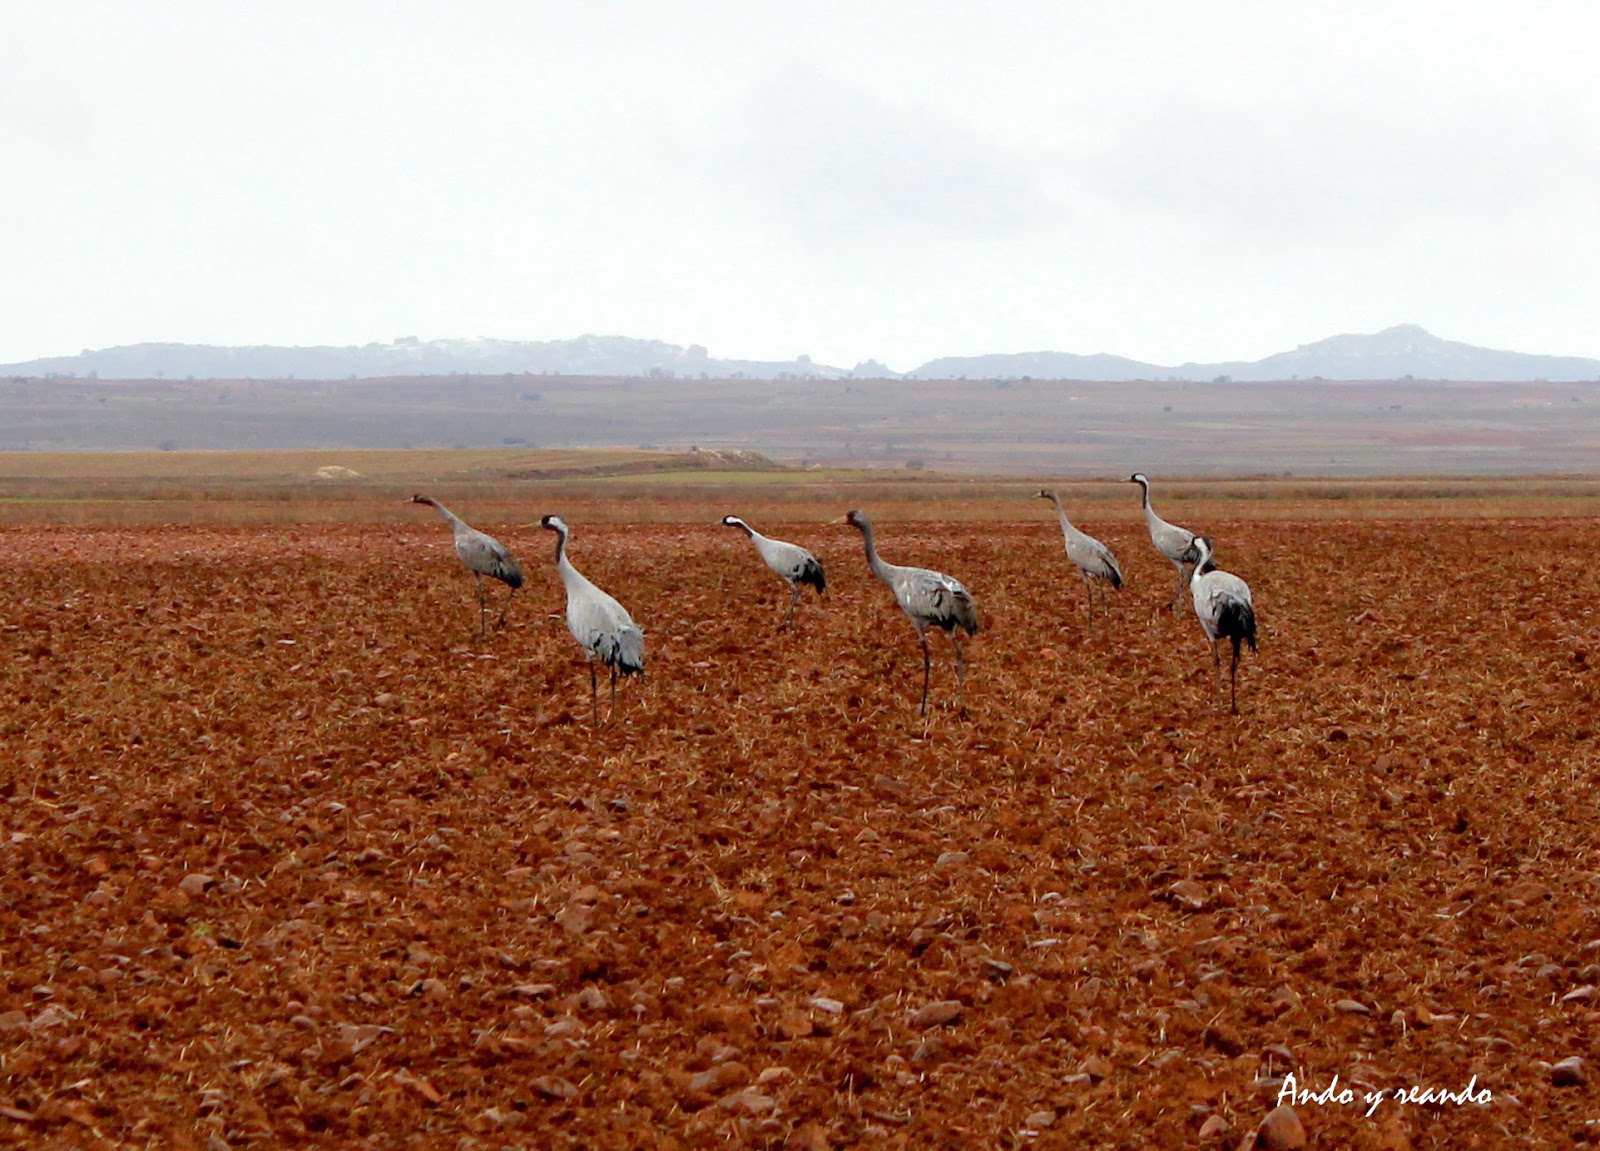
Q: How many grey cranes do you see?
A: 7